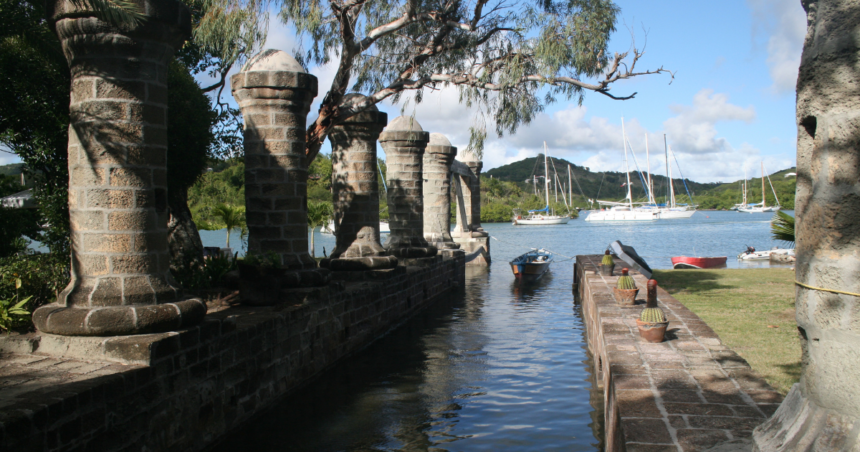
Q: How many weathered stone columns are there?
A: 7